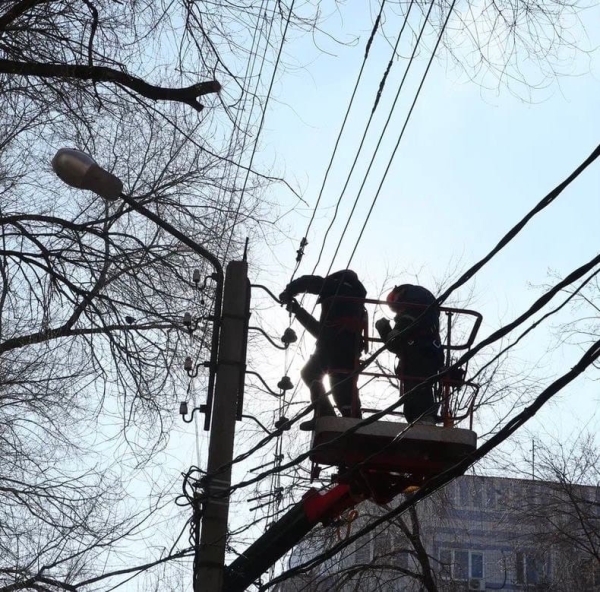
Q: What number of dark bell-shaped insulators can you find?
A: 3